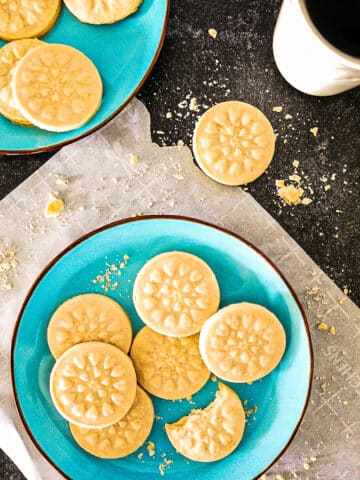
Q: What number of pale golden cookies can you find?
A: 12